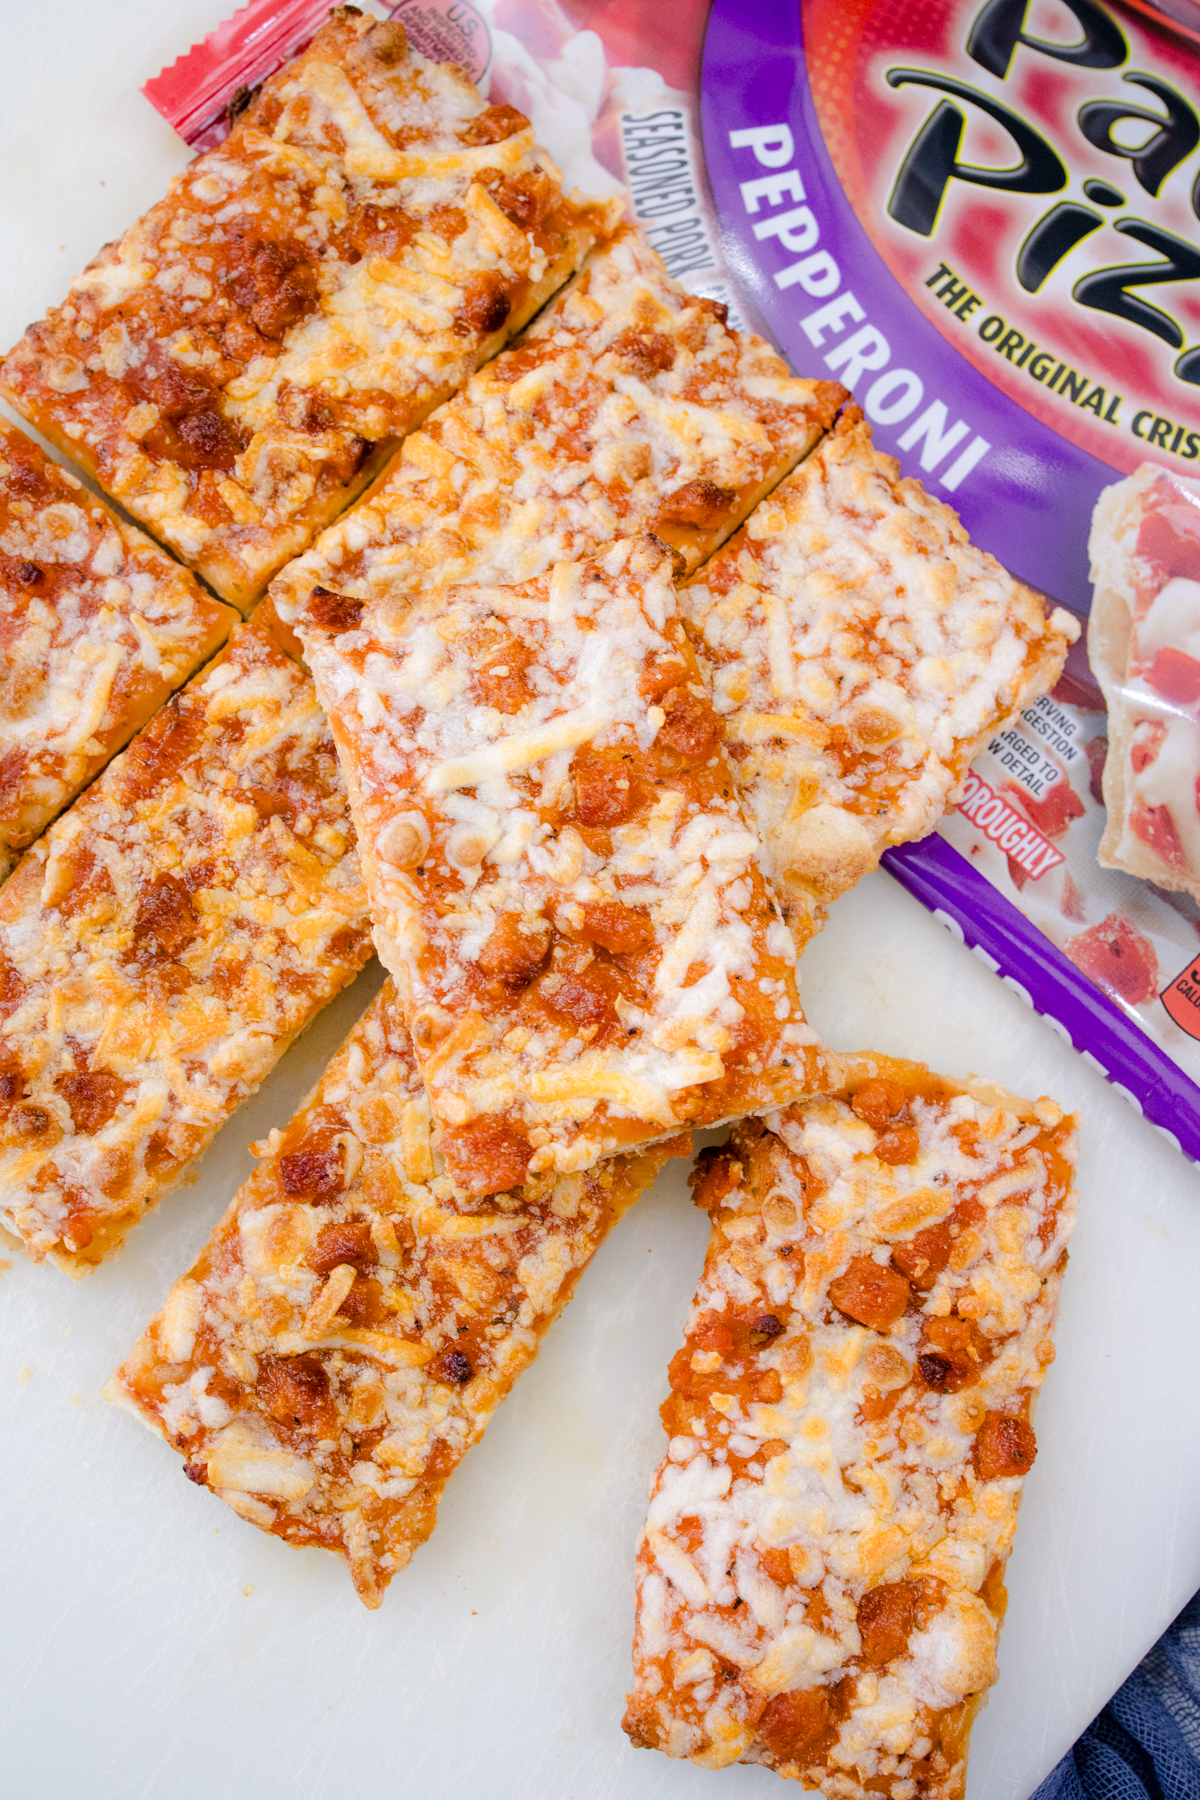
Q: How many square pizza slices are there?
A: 8